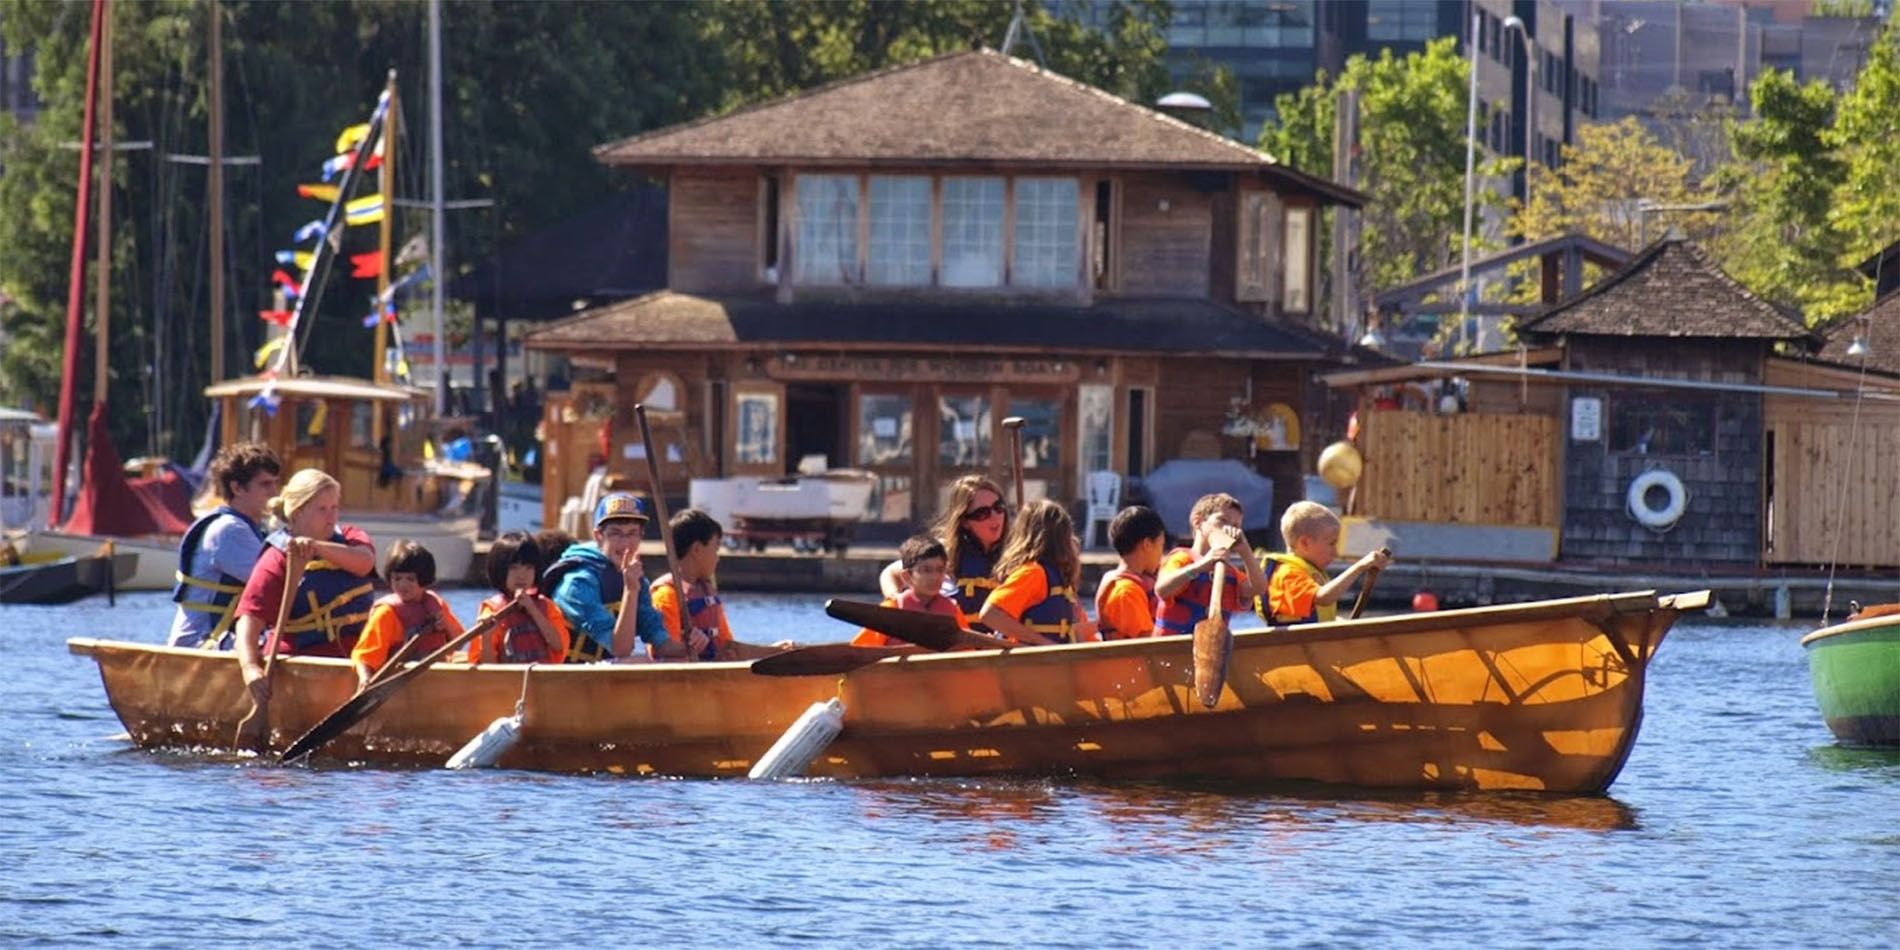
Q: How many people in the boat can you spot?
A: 13